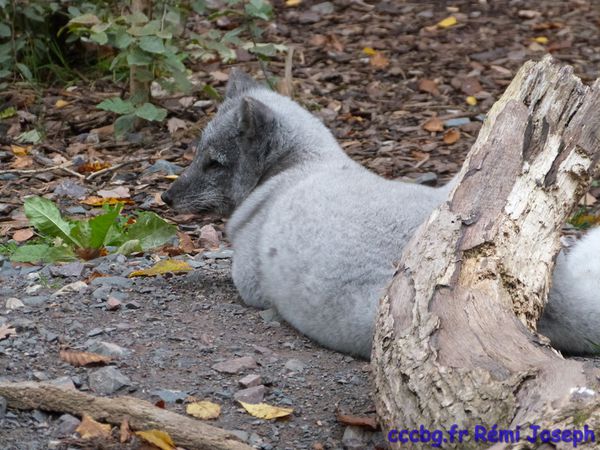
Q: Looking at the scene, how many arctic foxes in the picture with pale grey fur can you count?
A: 1